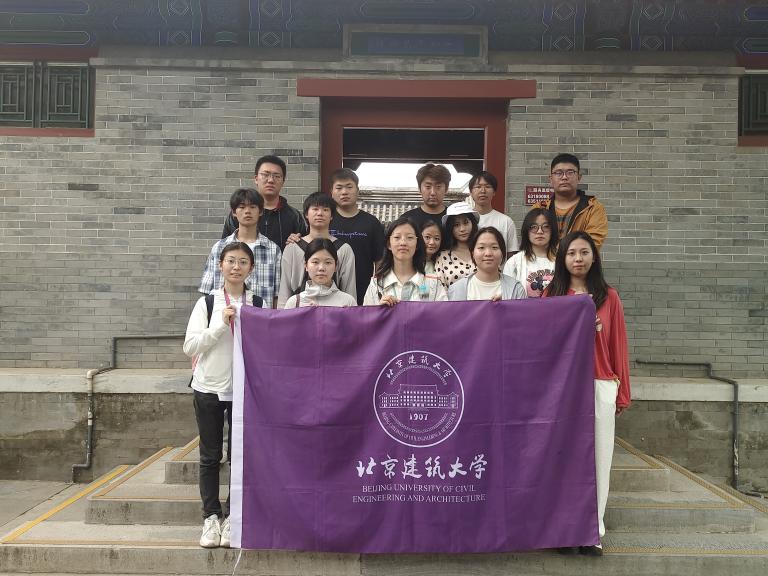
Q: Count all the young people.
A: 15